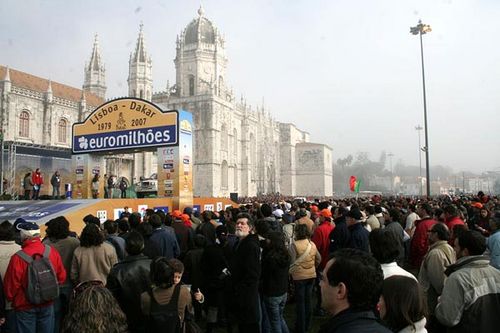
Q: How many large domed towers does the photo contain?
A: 1